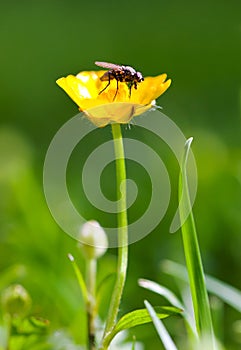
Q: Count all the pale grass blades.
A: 3